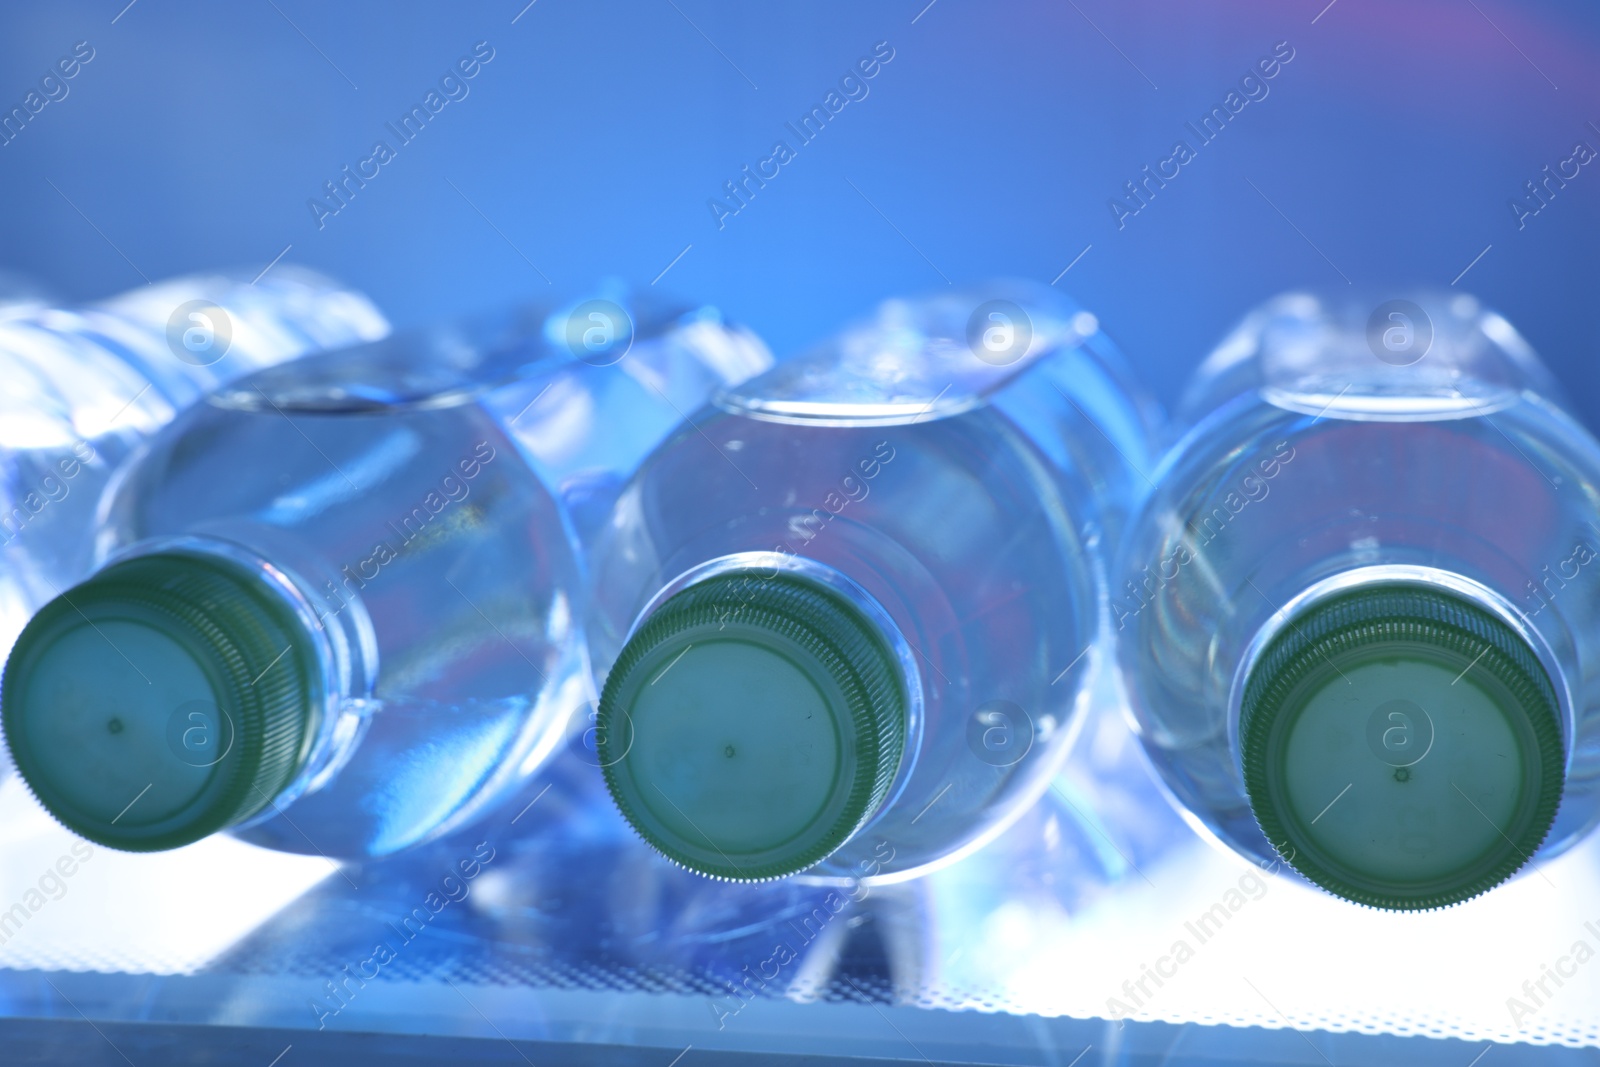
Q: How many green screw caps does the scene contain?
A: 3